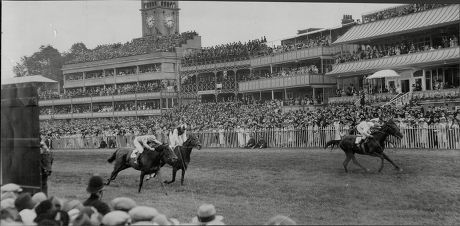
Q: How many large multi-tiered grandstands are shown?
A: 3